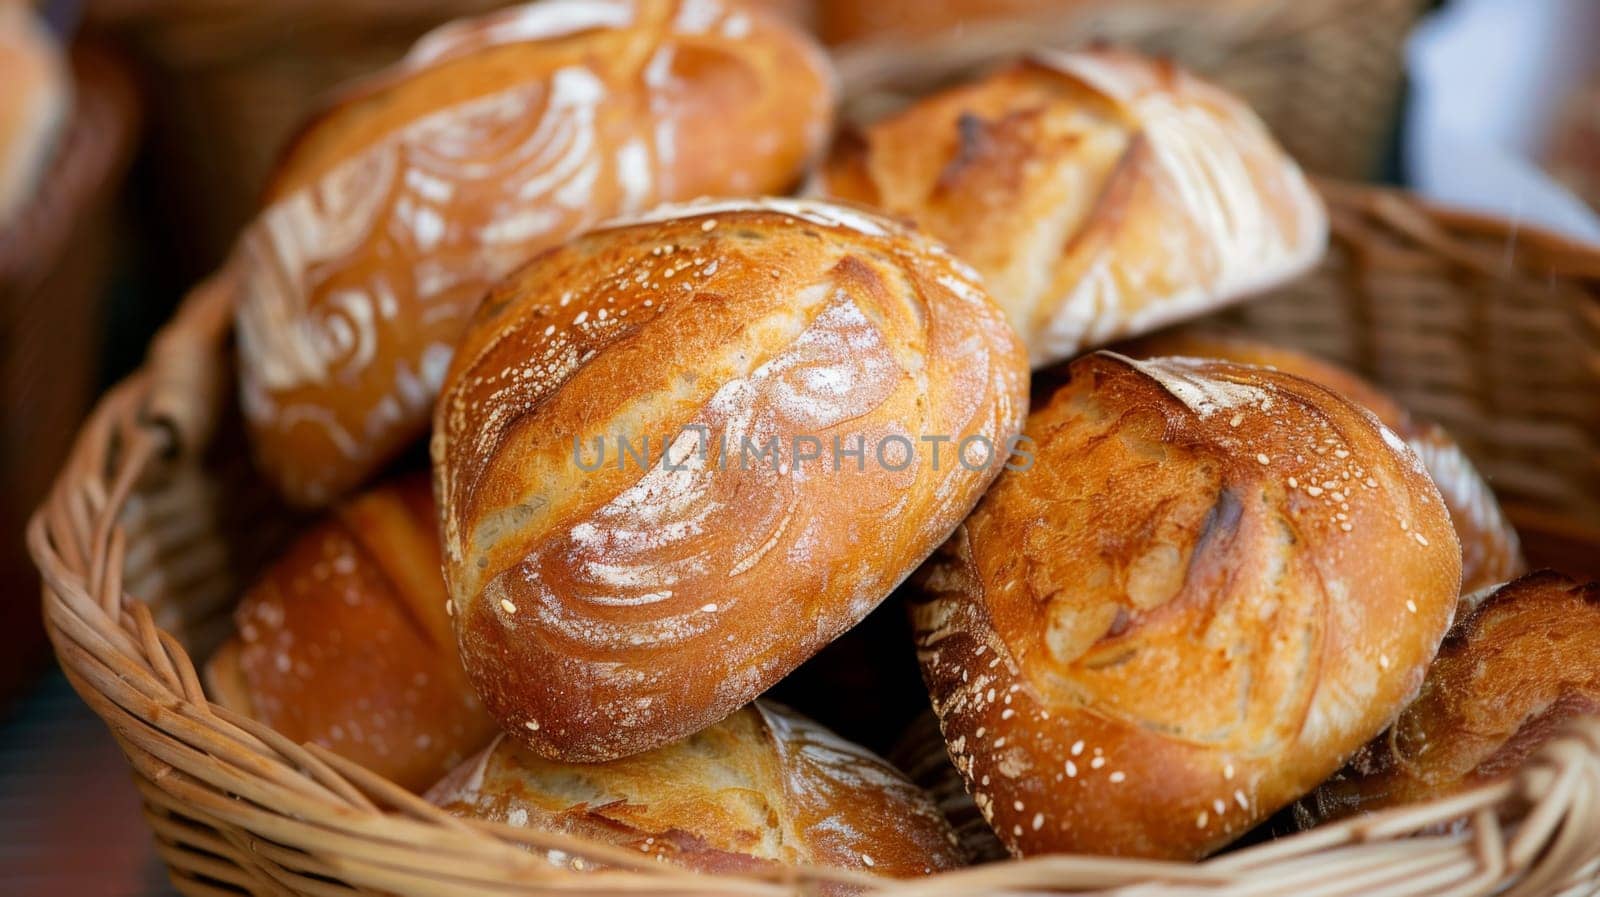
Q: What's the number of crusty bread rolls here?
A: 8